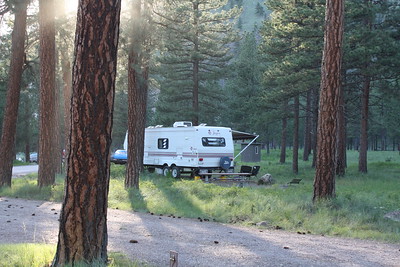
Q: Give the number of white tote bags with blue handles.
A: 0